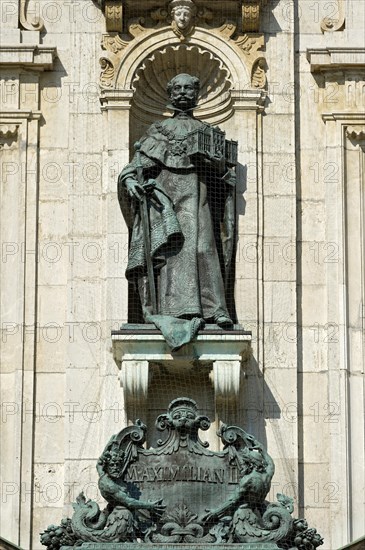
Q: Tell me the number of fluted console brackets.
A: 2